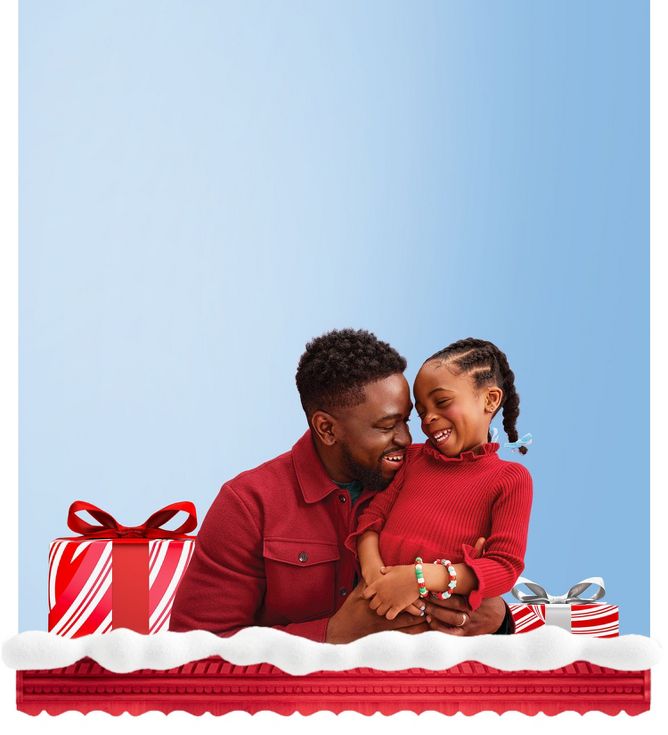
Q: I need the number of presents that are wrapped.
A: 2